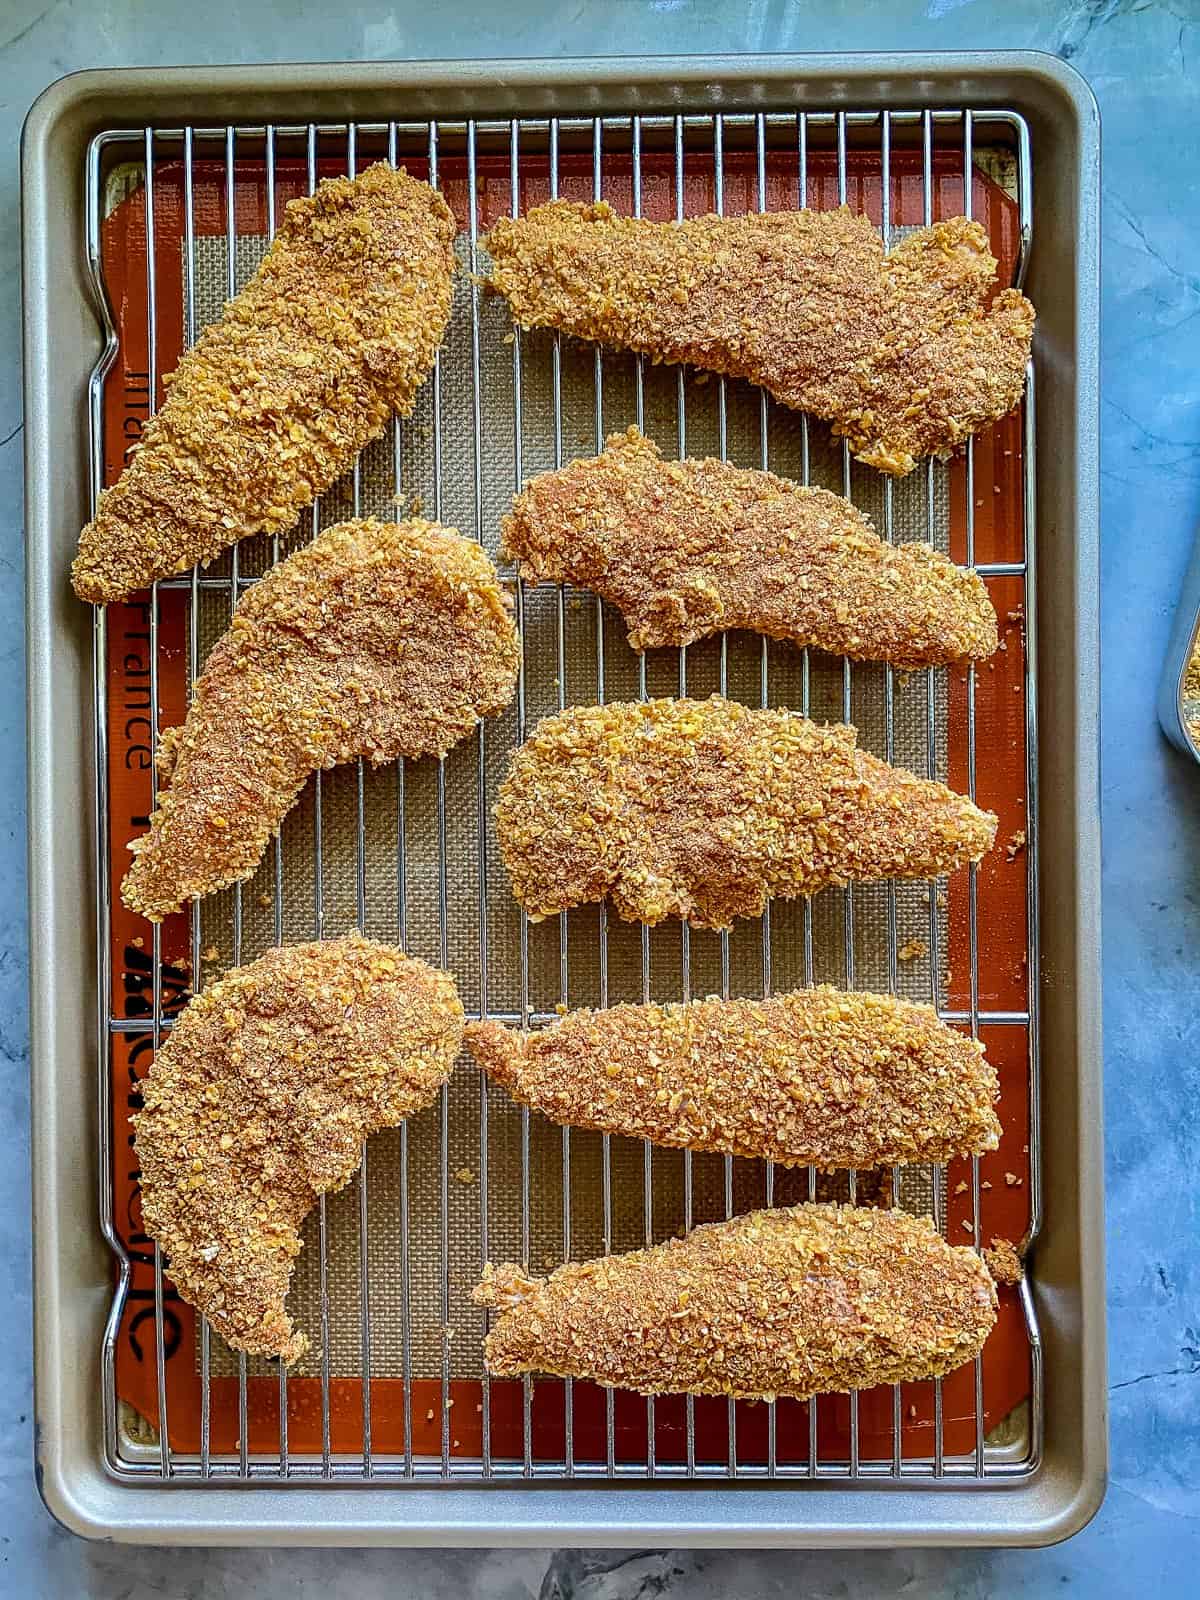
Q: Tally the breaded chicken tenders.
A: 8